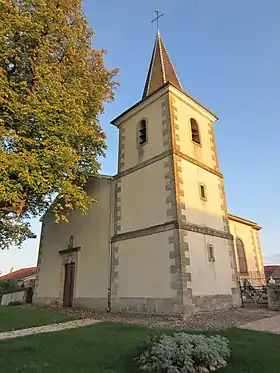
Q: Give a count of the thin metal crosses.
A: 1